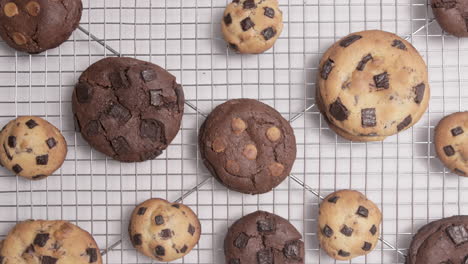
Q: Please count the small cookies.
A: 5